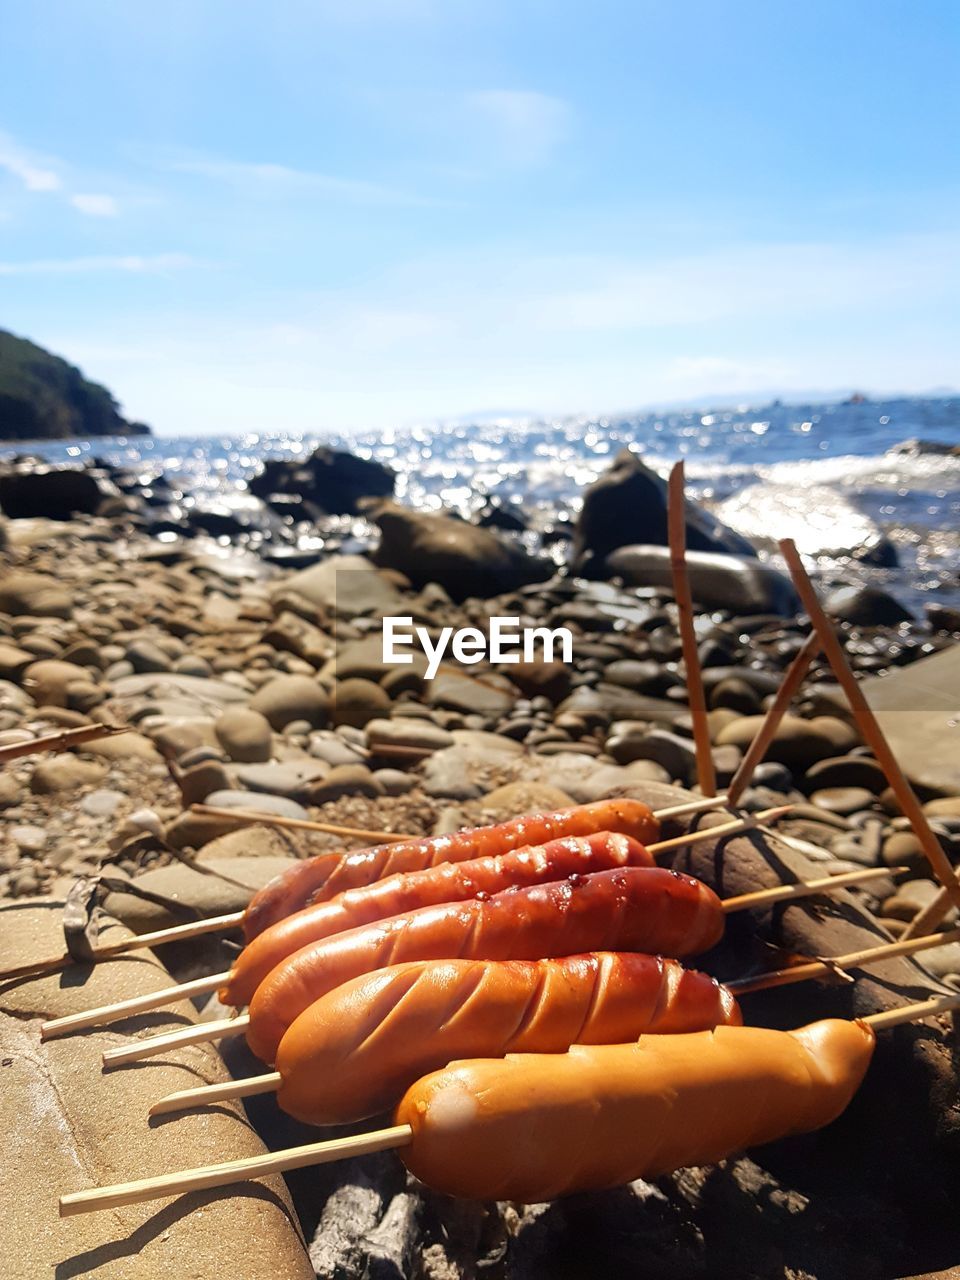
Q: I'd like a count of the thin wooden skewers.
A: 5